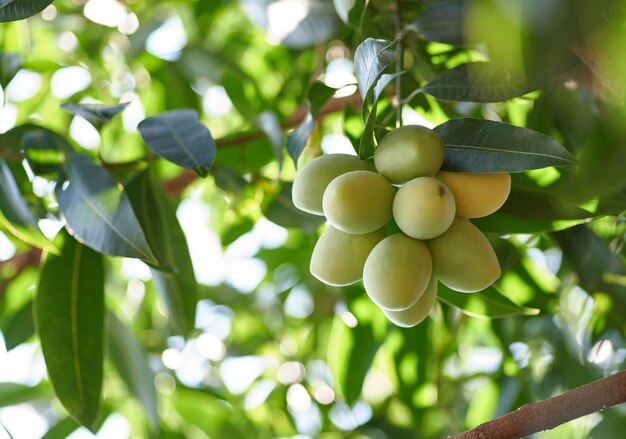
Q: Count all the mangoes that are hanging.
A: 9